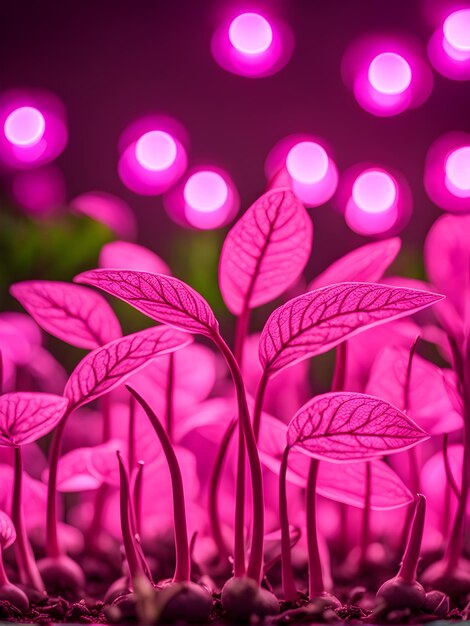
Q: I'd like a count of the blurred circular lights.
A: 9